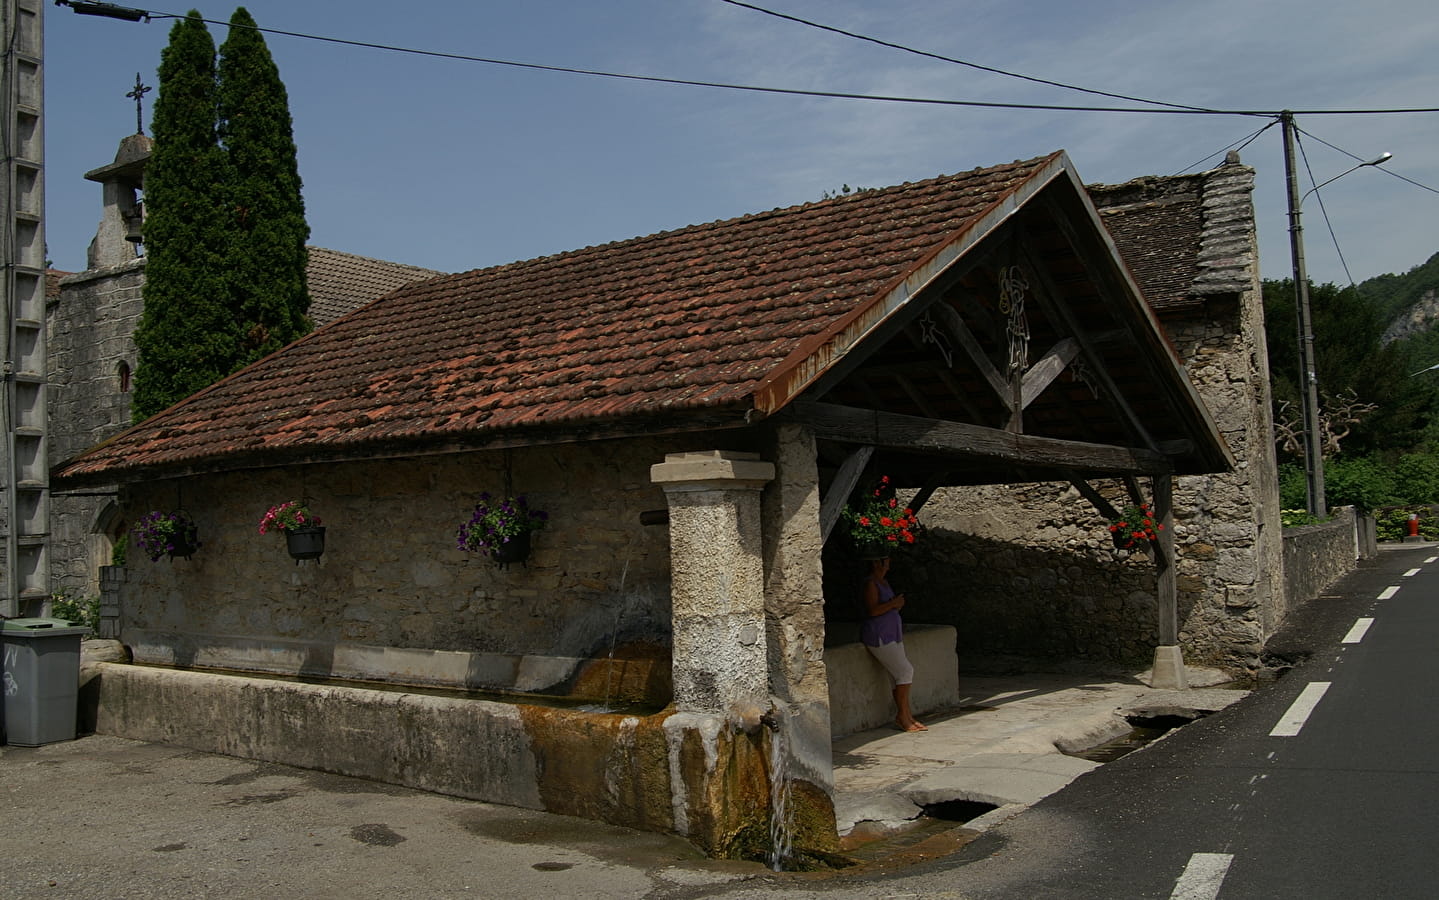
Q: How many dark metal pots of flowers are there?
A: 5